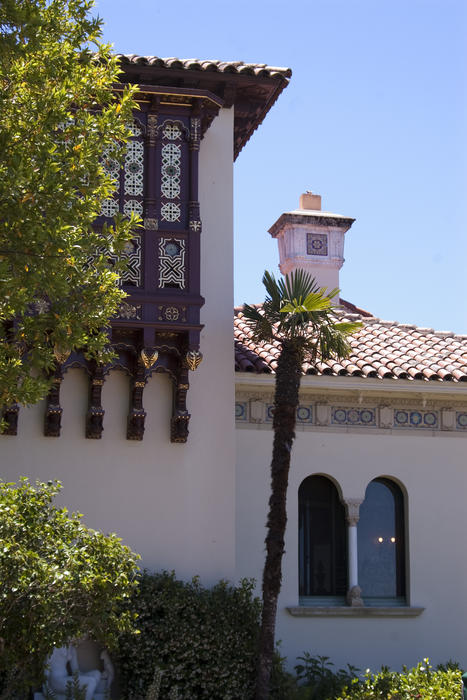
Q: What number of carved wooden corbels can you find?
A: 5